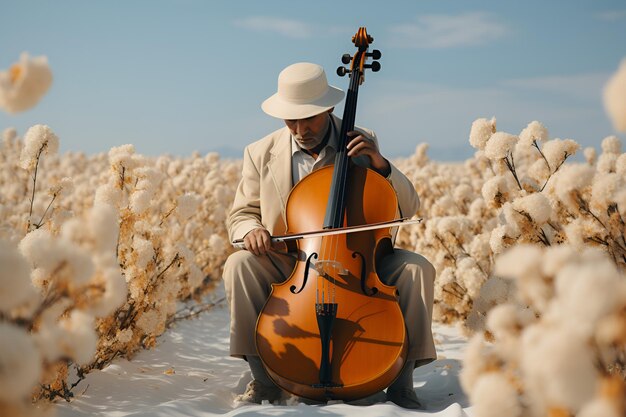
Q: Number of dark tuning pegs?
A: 4